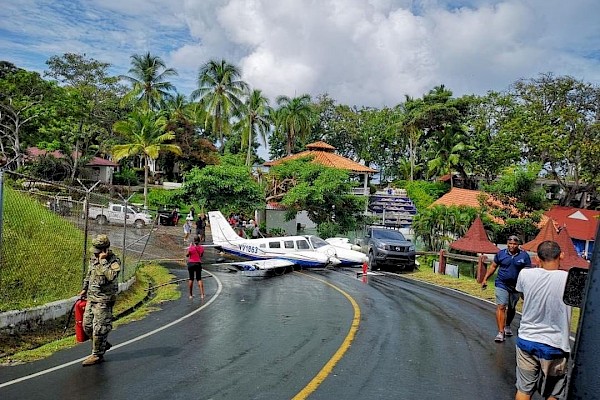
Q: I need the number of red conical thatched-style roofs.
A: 3